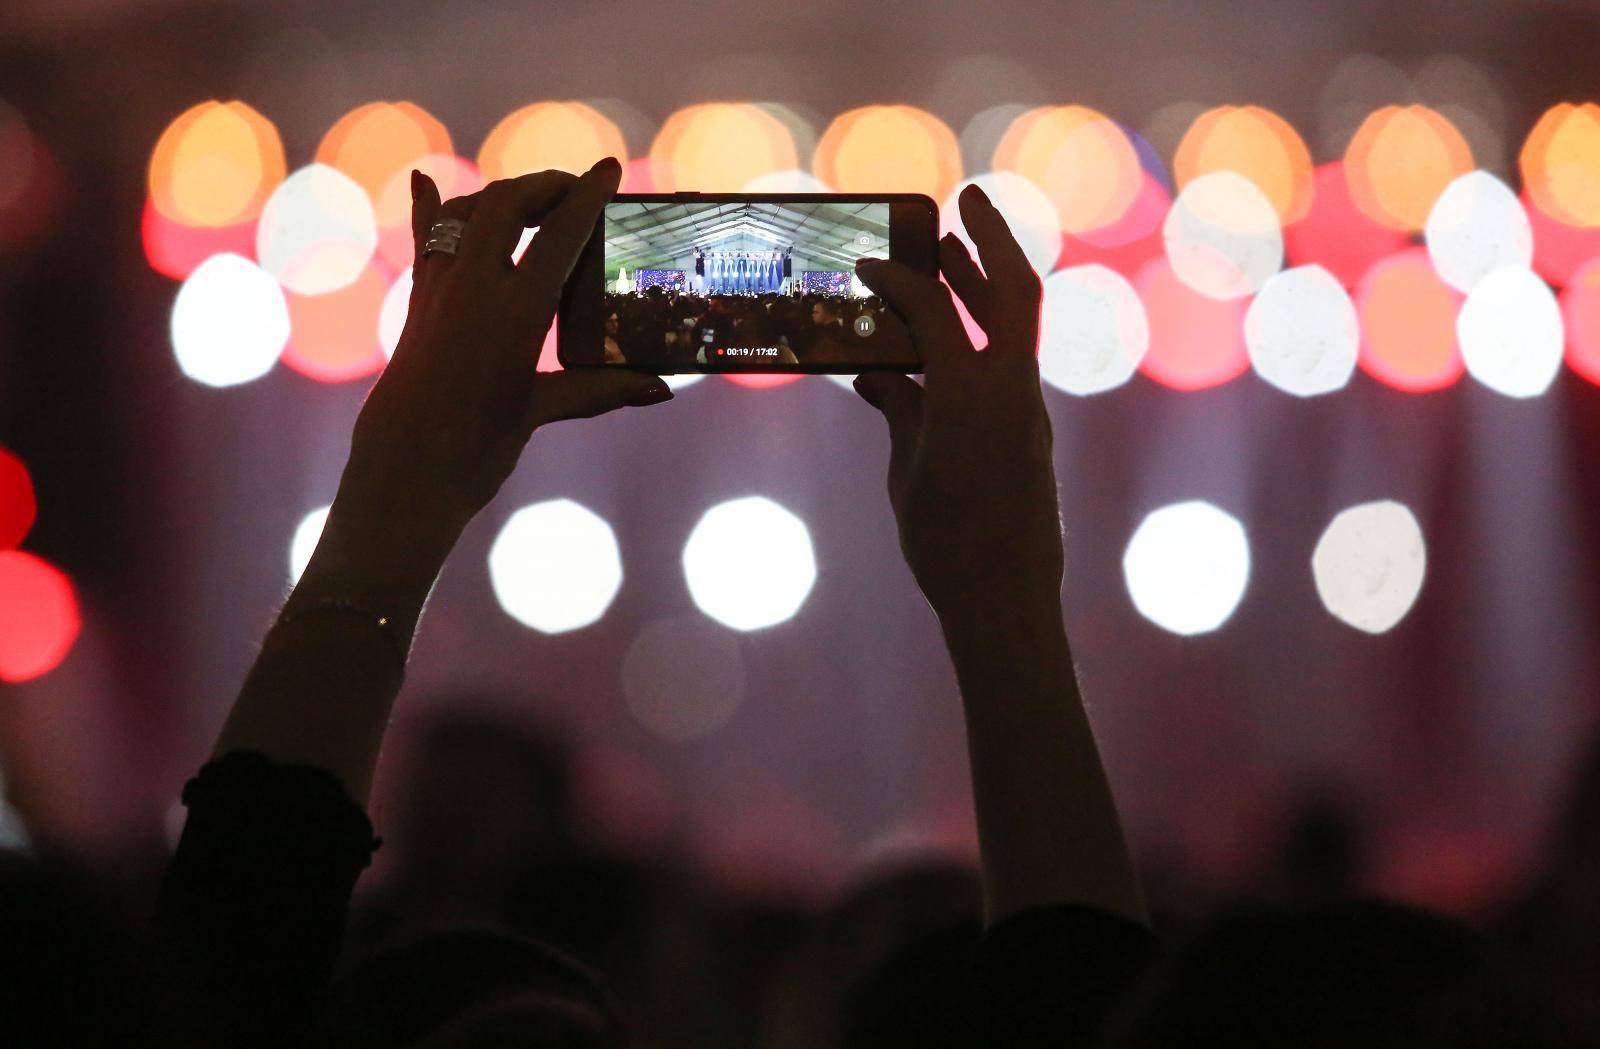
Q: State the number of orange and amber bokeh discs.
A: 9